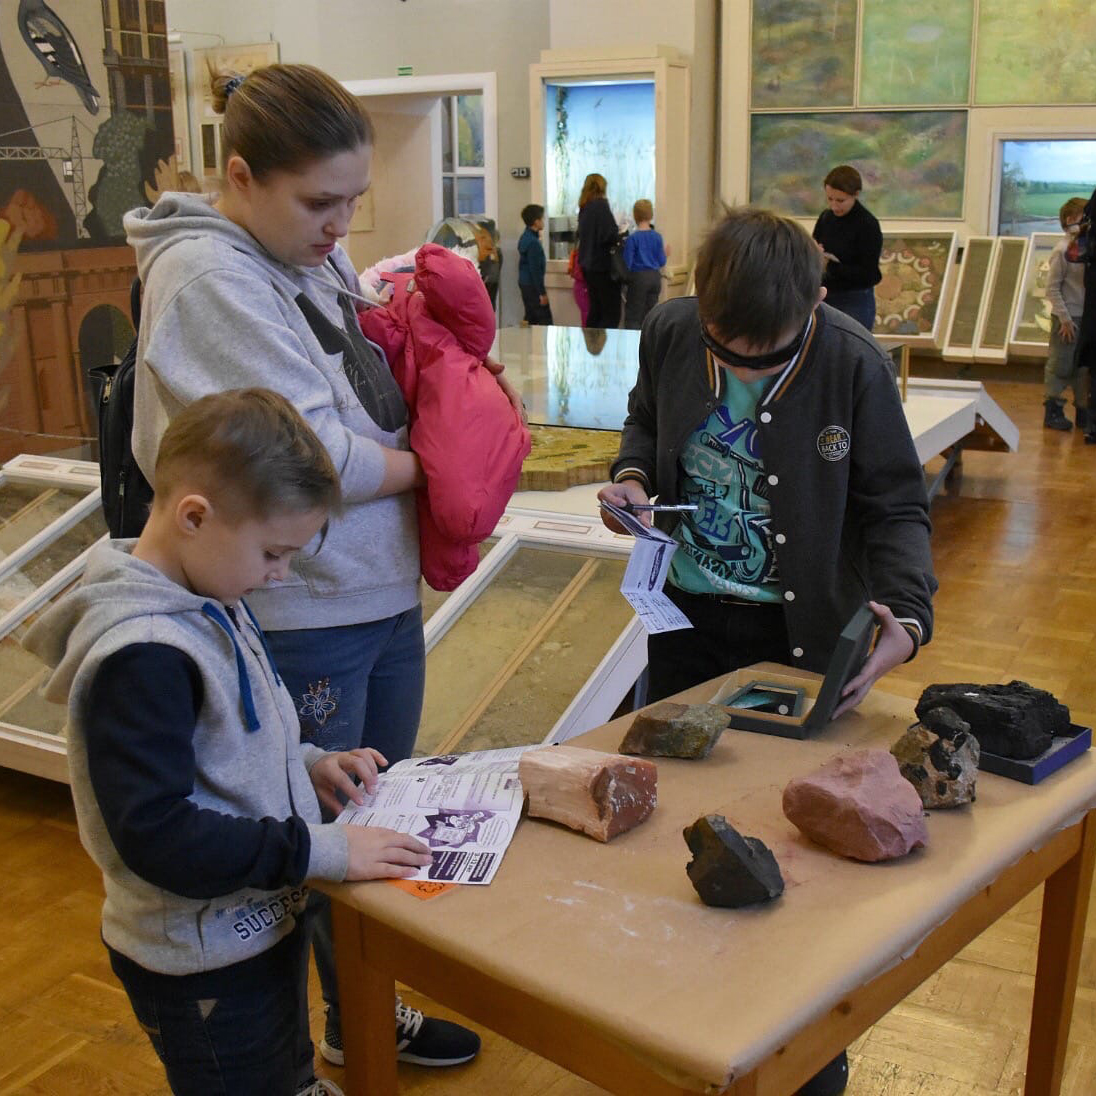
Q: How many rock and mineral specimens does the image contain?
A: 6